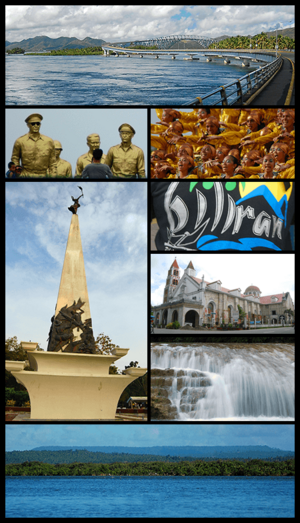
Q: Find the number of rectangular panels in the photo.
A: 8